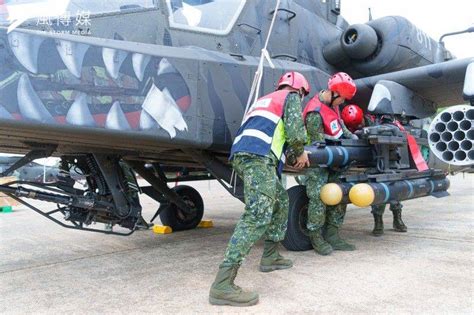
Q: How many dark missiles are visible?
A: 3